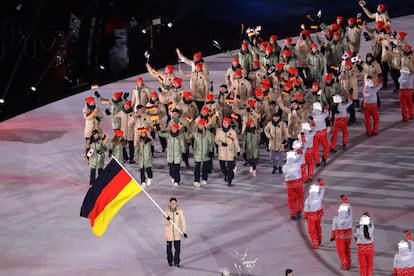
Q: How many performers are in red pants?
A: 11